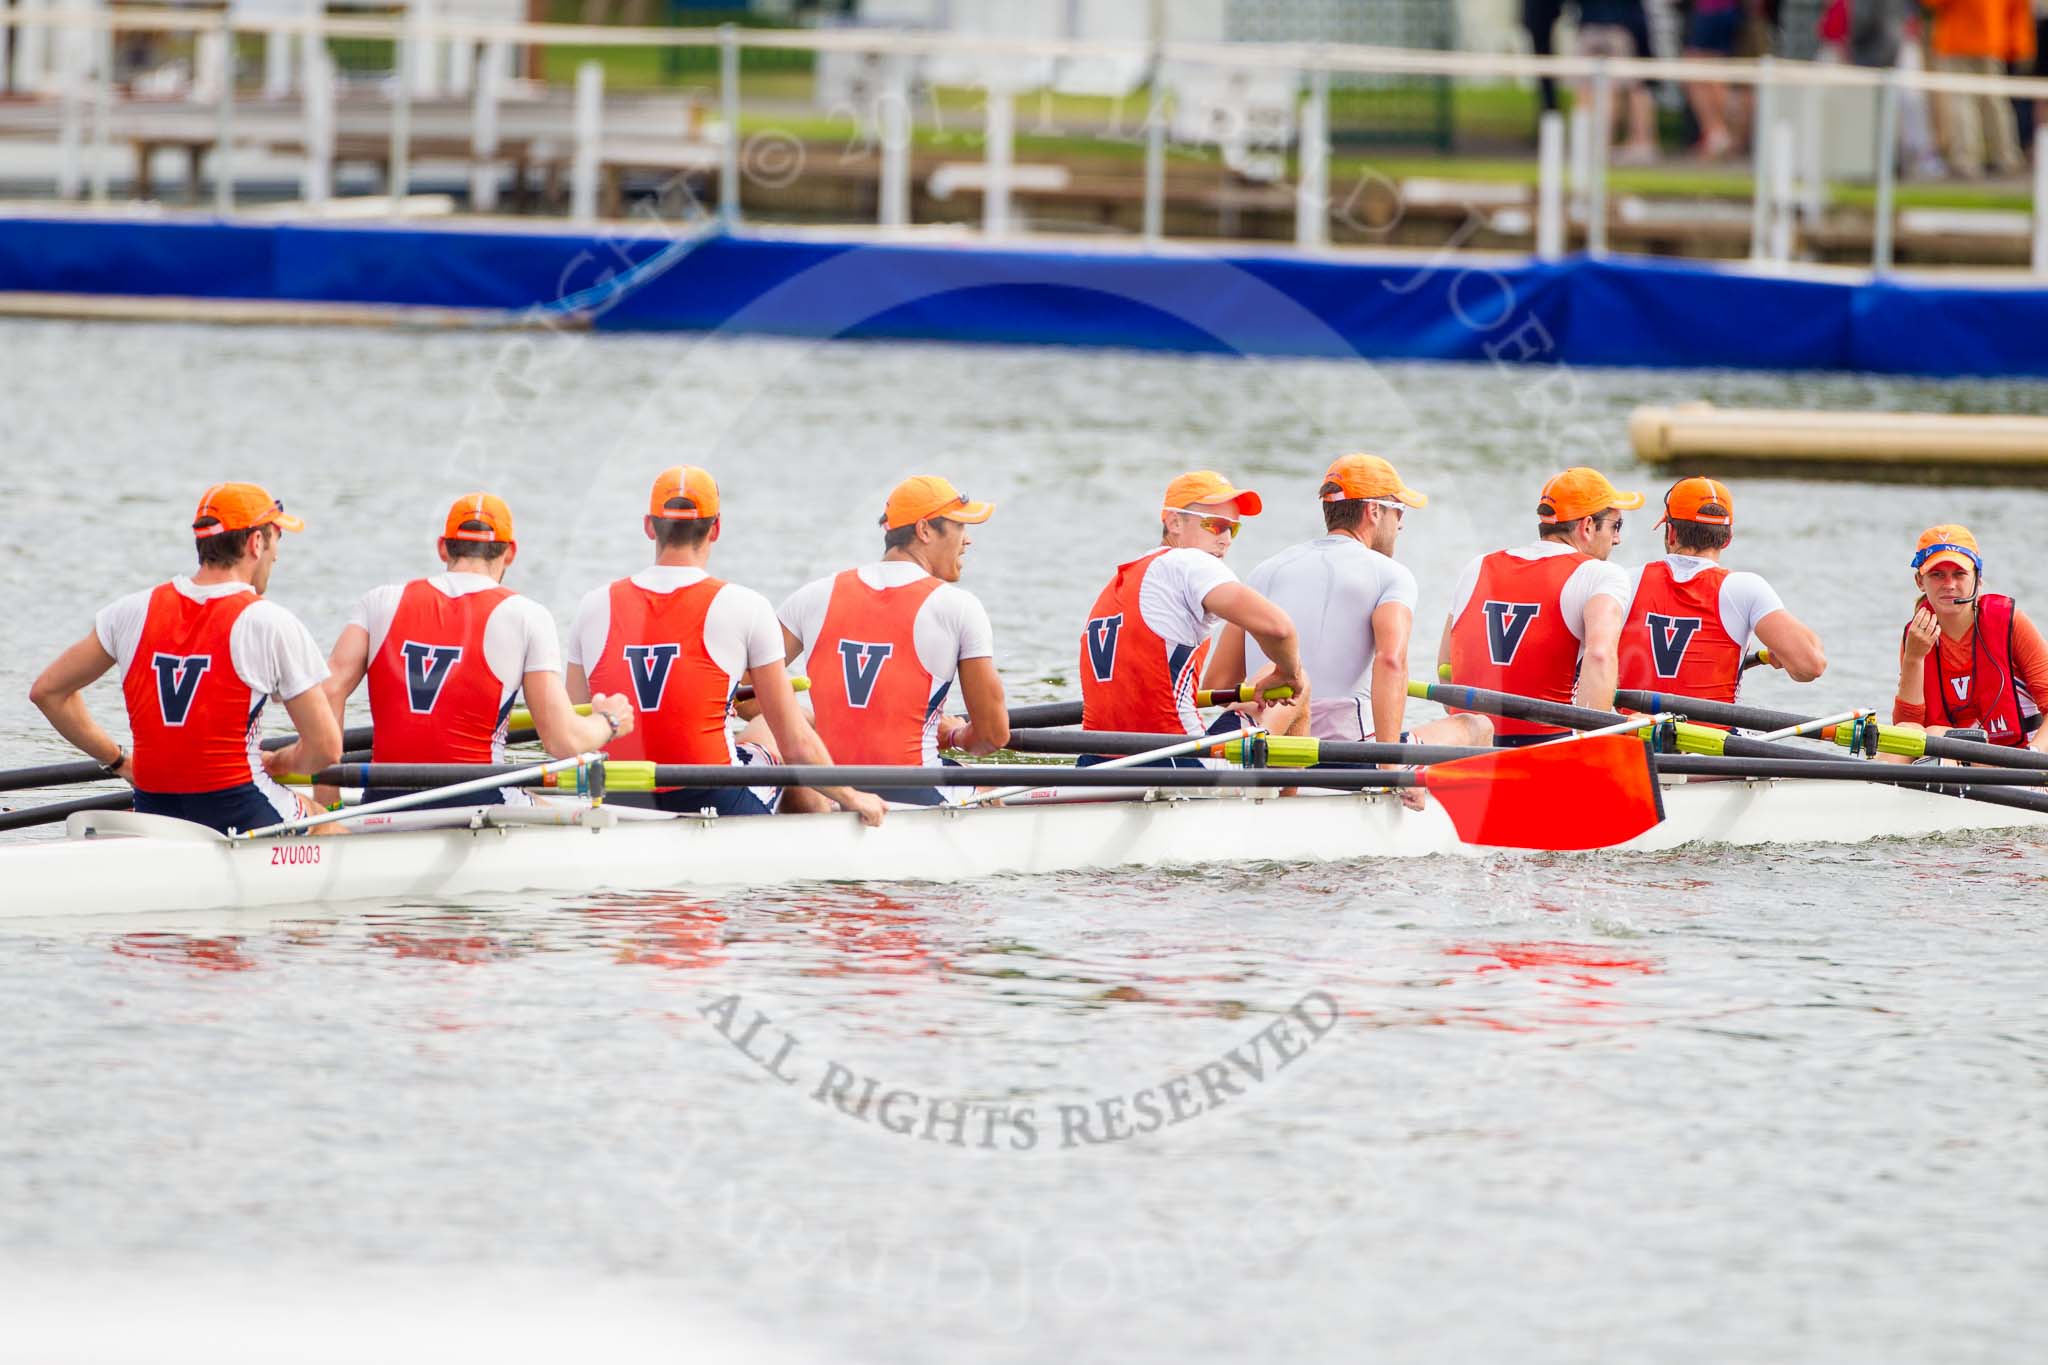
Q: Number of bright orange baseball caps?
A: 9